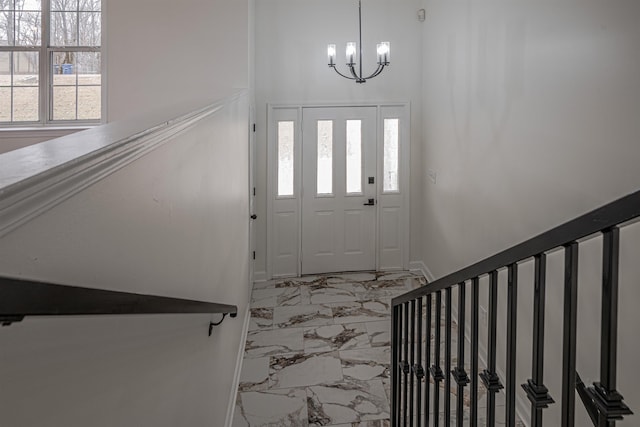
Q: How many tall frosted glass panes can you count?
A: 4